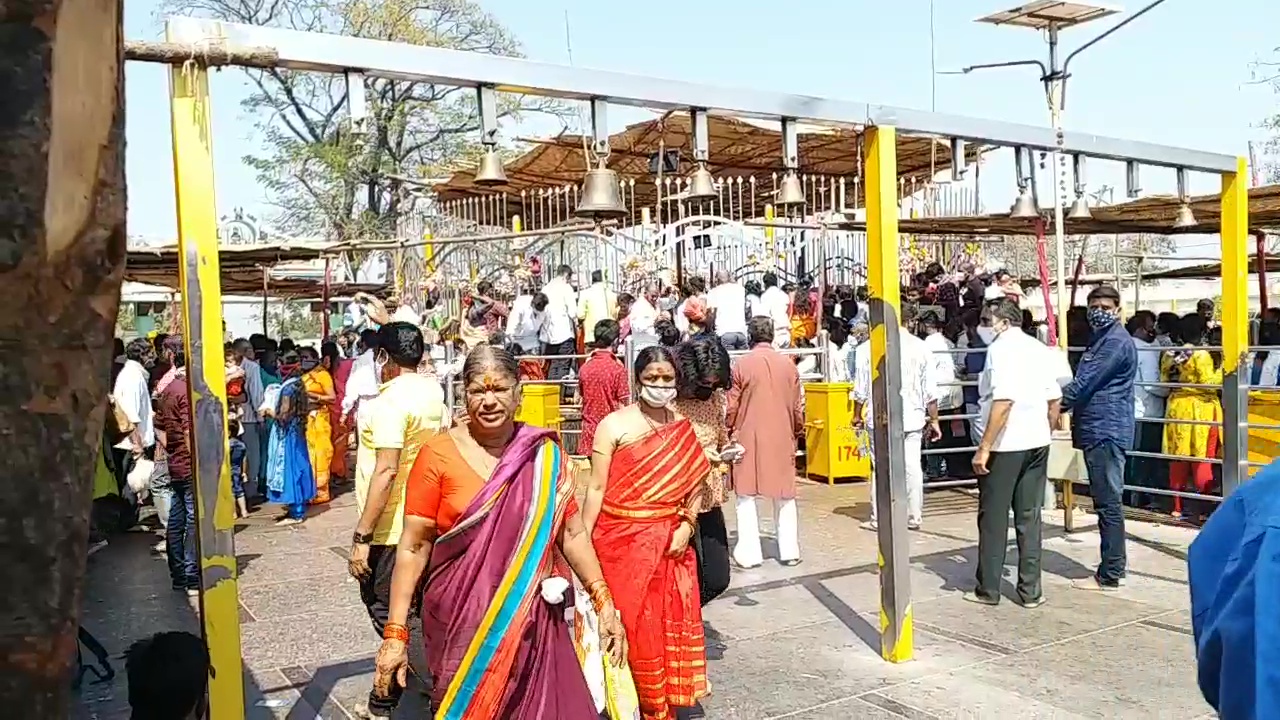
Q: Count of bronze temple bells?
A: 7